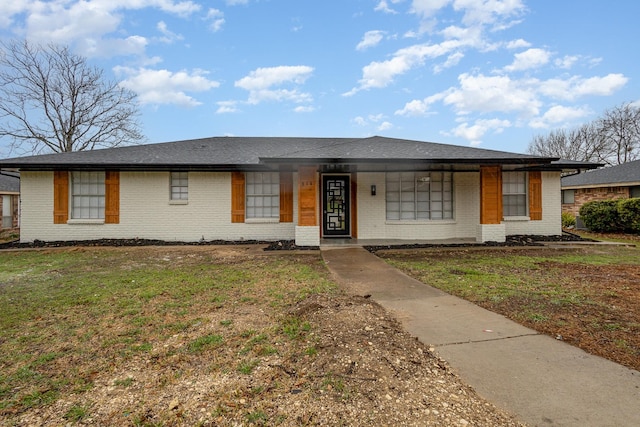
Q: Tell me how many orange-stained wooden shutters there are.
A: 5